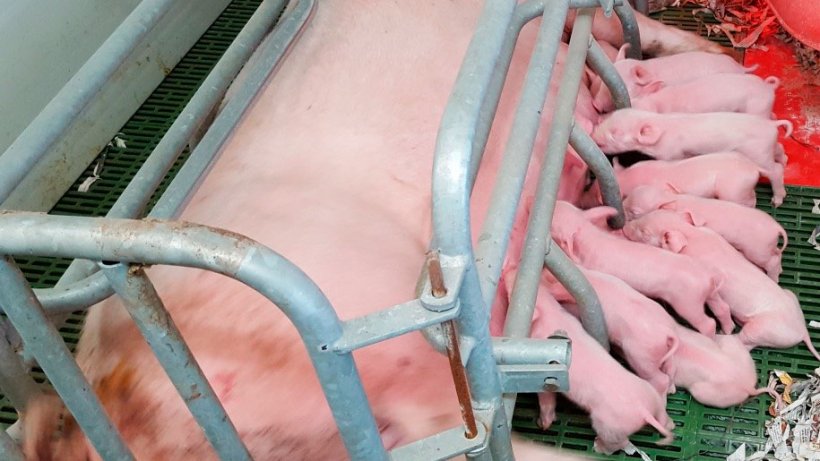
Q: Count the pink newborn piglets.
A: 10